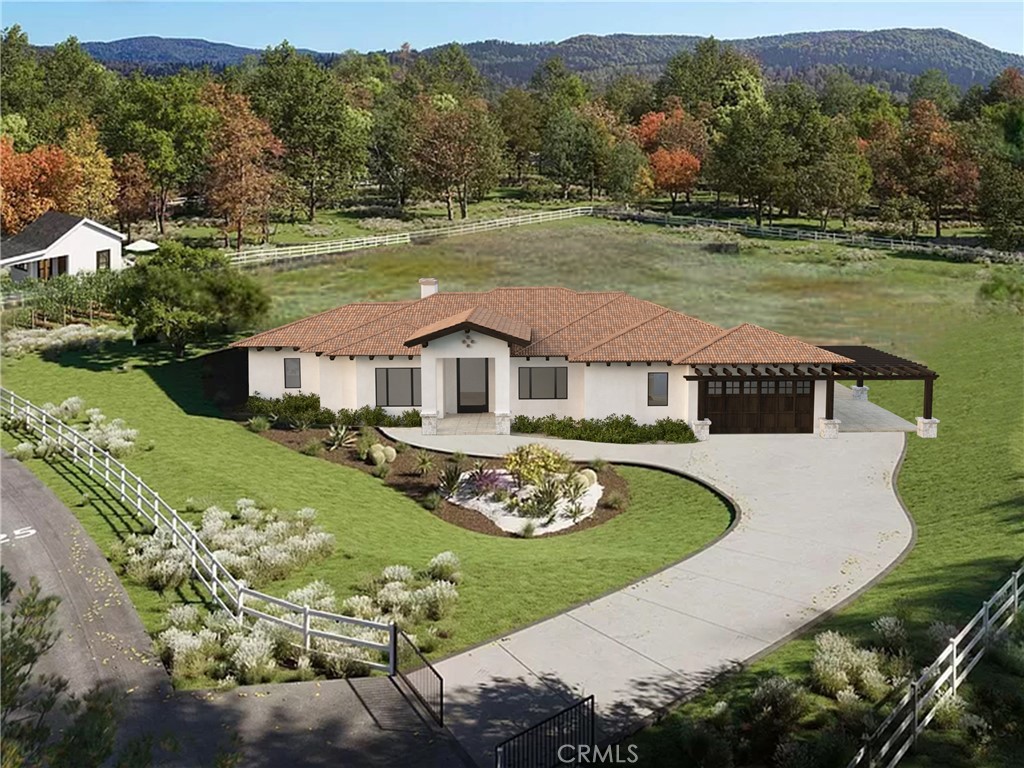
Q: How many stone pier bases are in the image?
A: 6